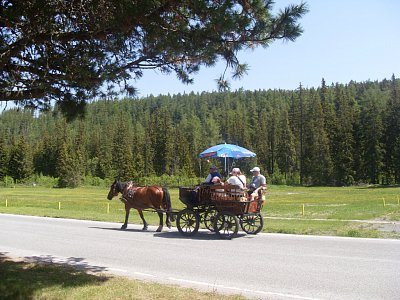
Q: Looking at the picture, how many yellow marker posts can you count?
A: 6